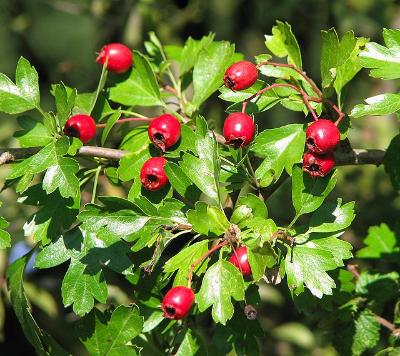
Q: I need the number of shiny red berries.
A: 10